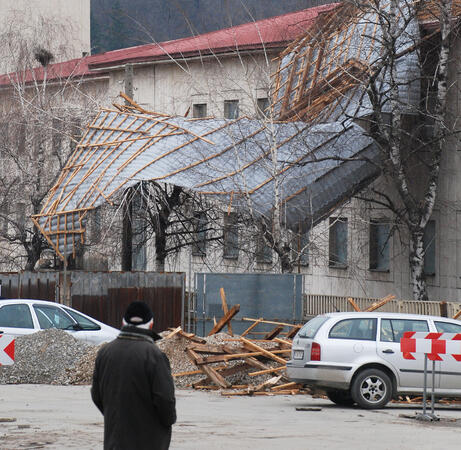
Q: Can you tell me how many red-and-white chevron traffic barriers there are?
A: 2